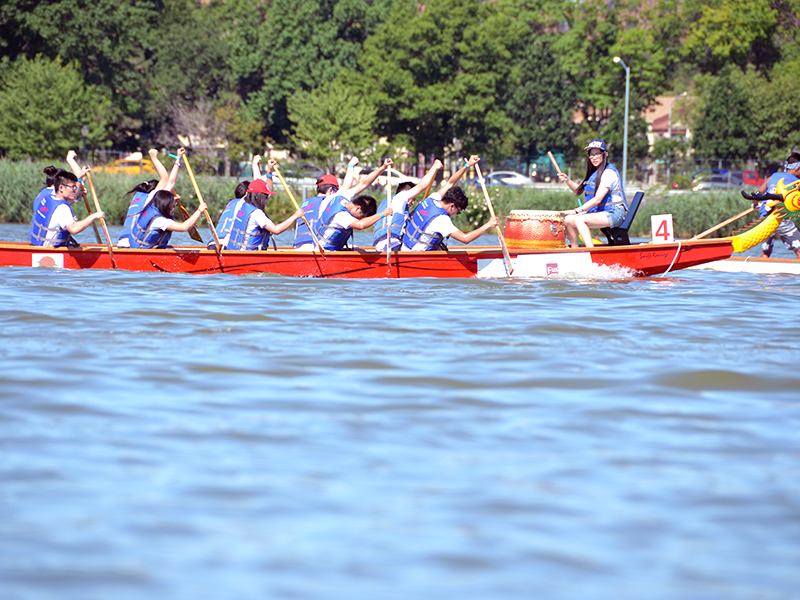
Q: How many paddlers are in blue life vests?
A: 10